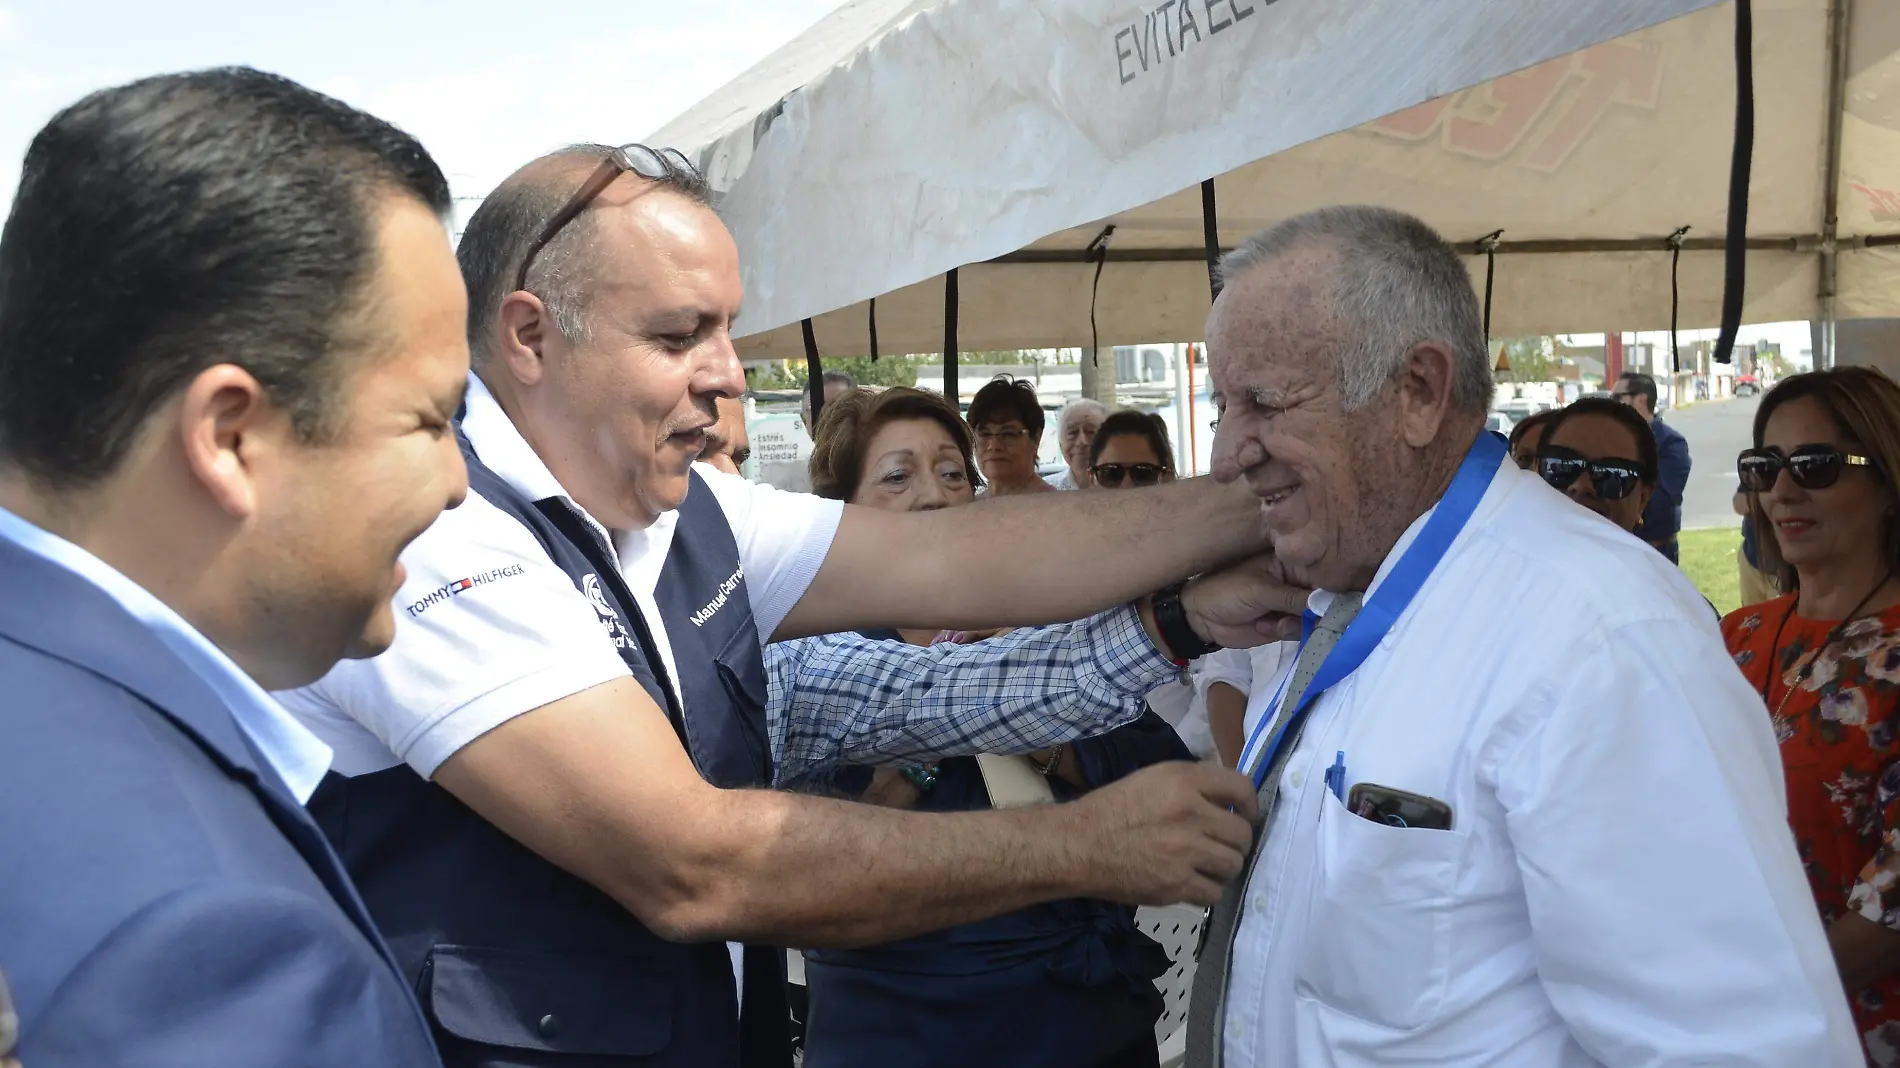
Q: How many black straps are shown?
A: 8